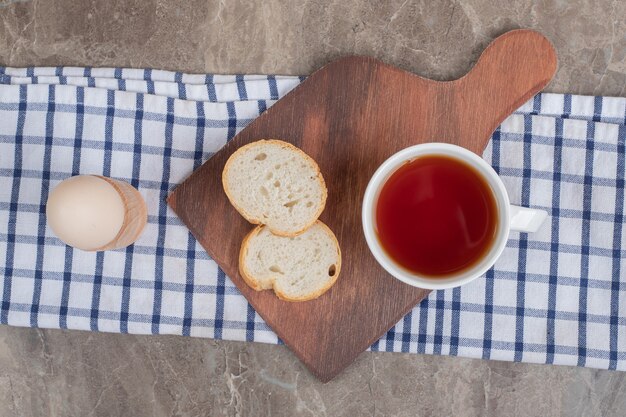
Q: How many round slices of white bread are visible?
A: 2